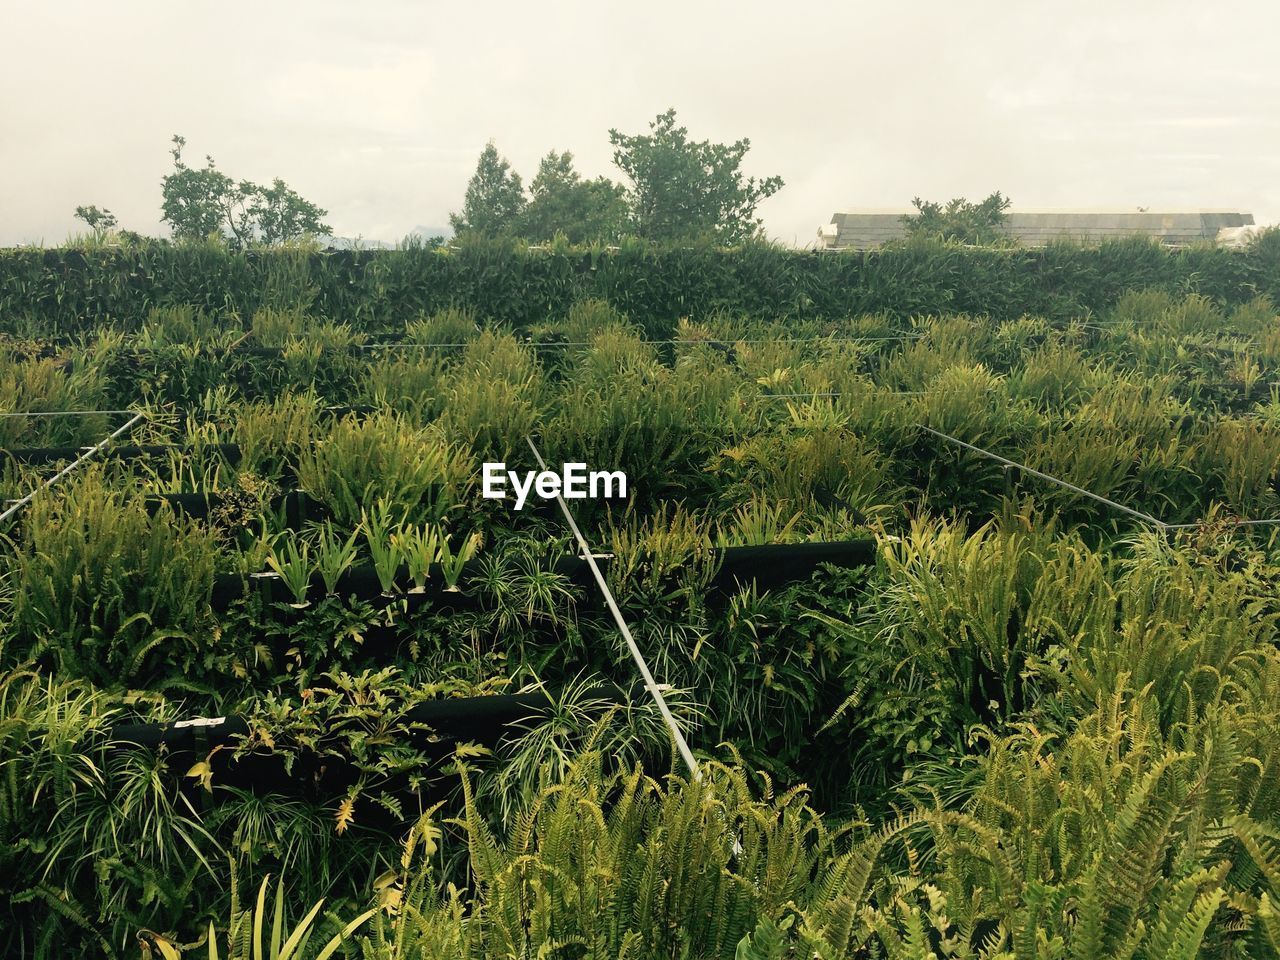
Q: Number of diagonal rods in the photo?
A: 3